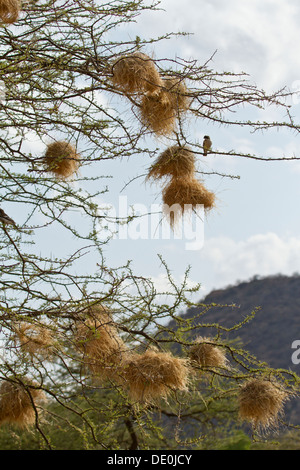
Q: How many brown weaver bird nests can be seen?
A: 12